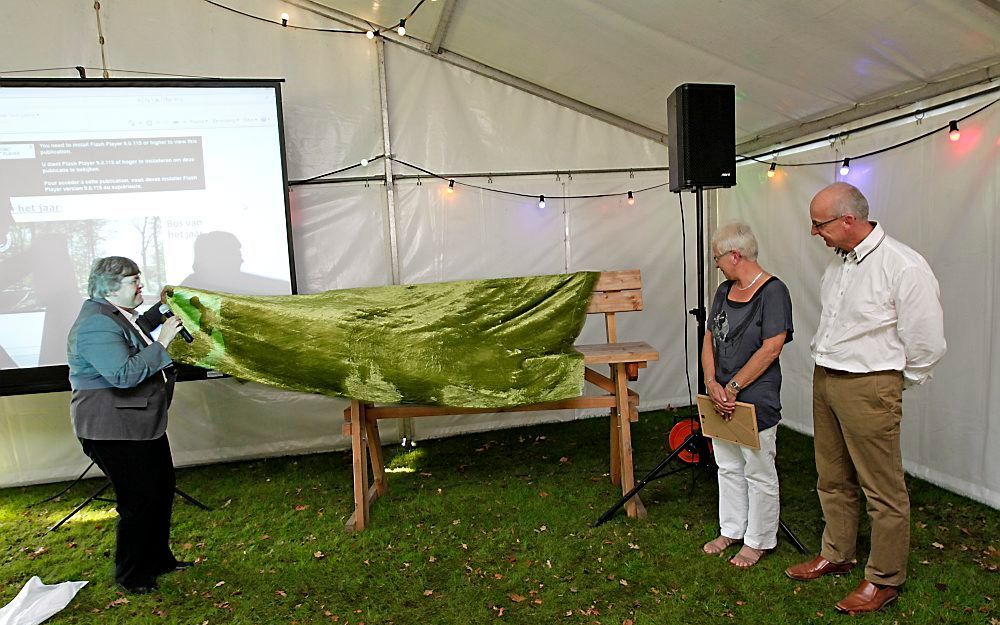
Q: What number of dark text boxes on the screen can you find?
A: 1